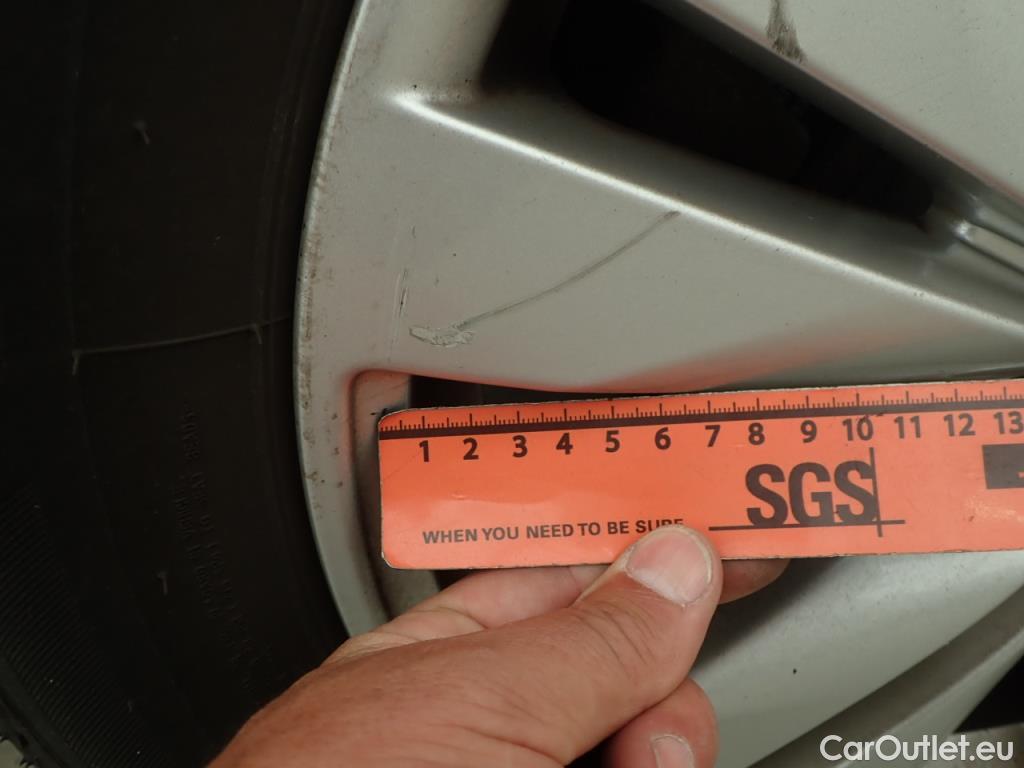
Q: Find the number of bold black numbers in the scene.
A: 13